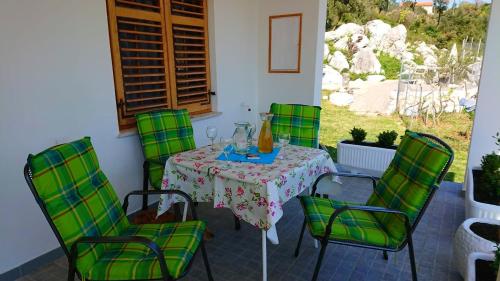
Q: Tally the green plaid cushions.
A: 4